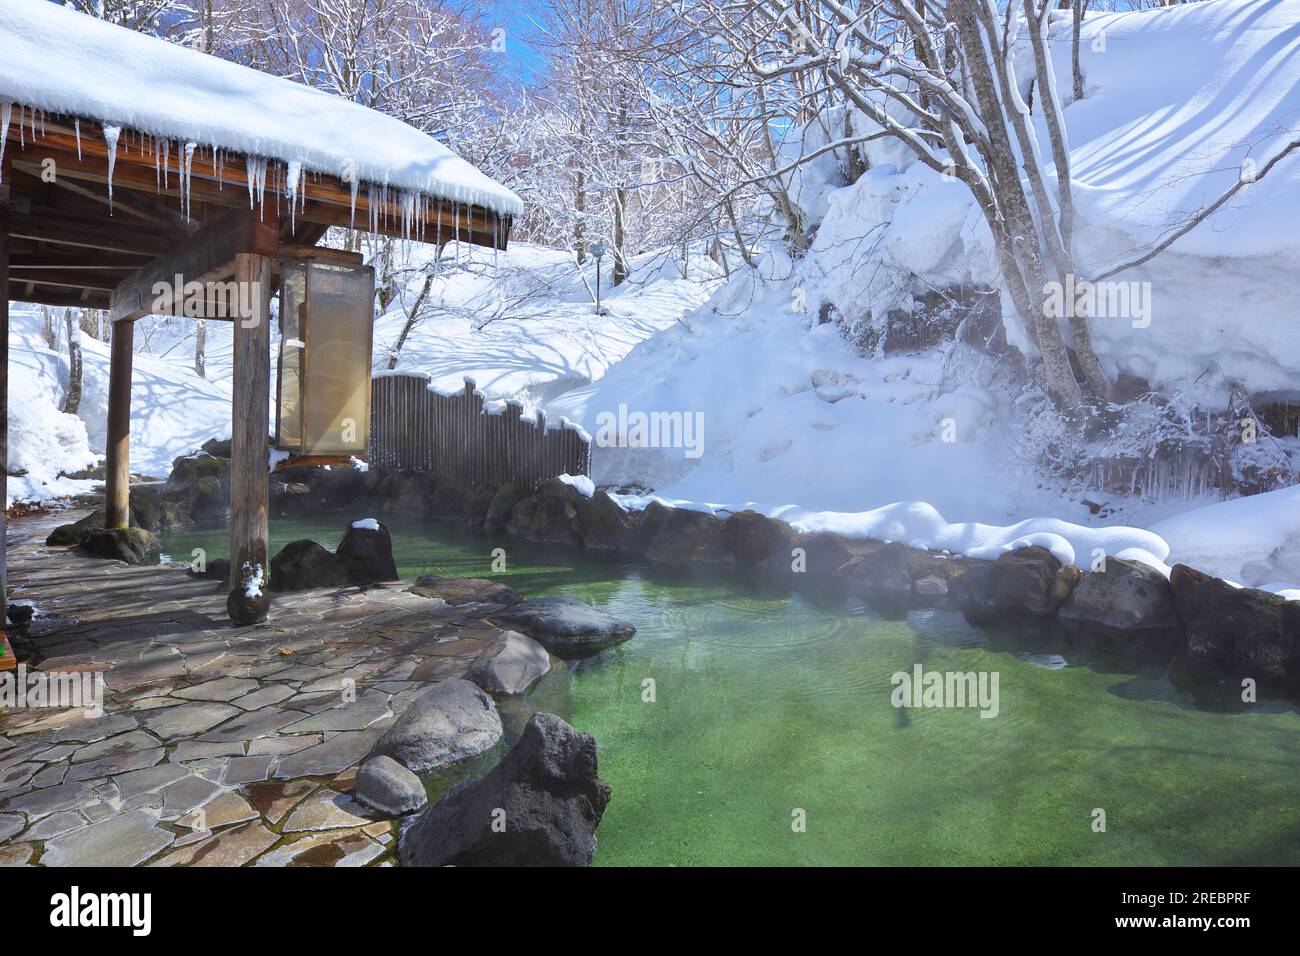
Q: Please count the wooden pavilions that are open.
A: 1